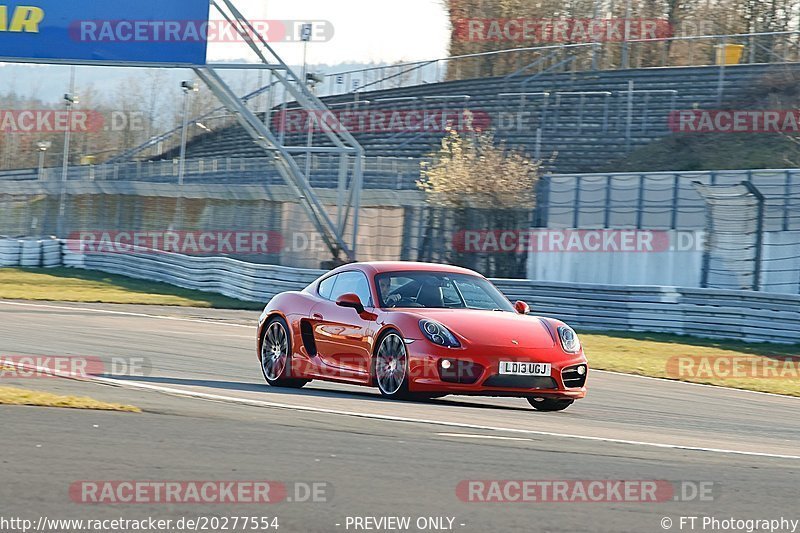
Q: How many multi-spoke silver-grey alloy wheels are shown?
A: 2